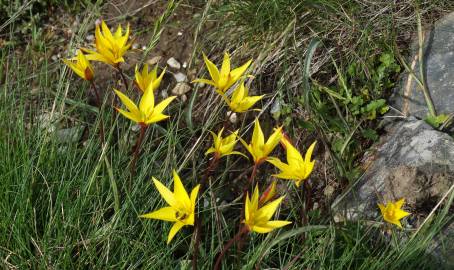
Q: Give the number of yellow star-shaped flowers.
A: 12